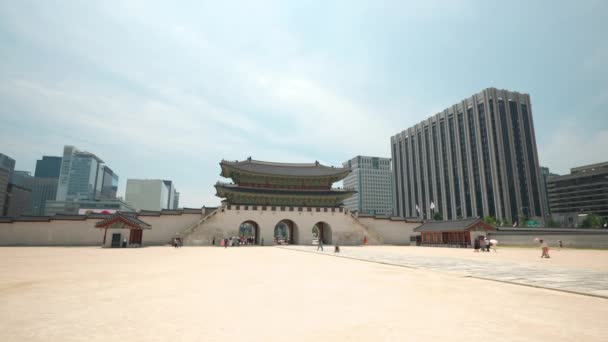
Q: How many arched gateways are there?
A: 3